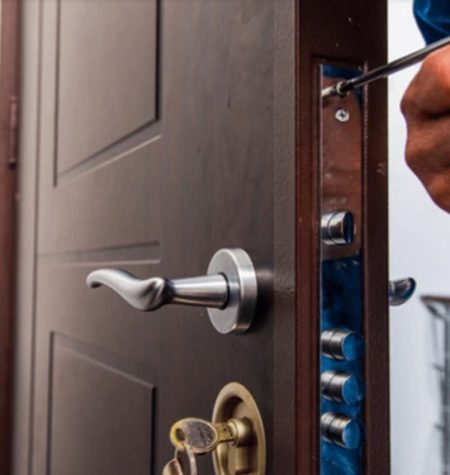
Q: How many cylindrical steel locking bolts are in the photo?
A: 4